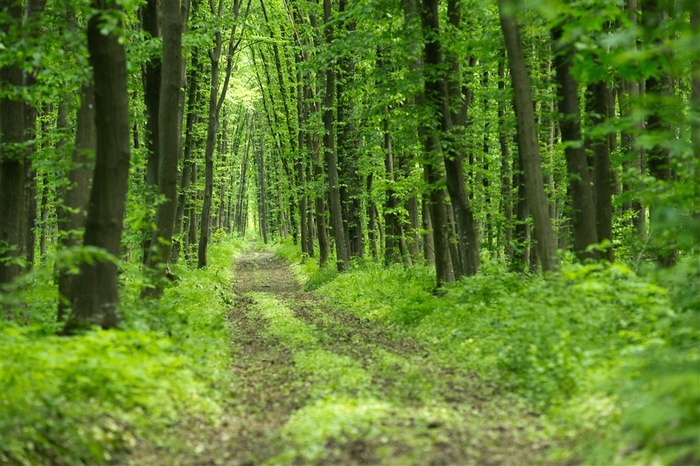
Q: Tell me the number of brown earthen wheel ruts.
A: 2